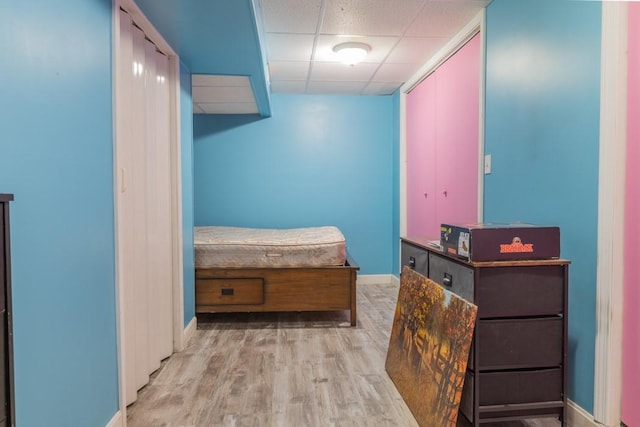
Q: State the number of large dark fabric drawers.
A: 3